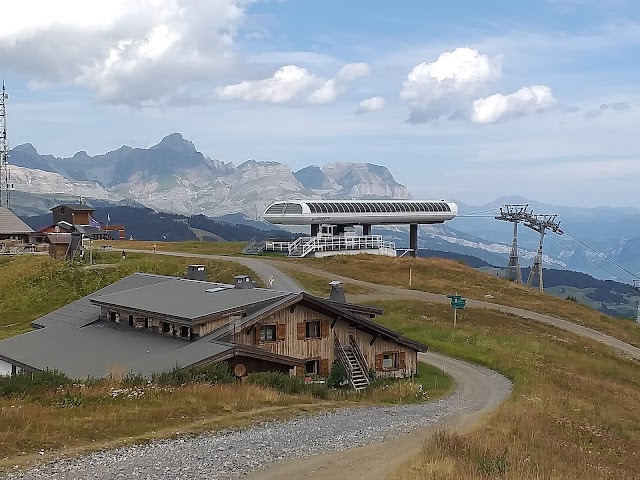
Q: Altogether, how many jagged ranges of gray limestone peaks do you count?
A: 1